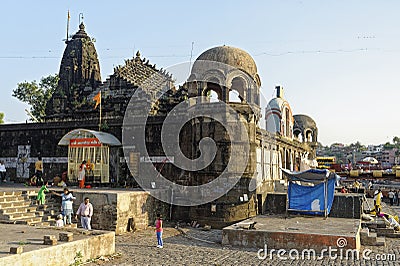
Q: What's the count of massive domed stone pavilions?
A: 2